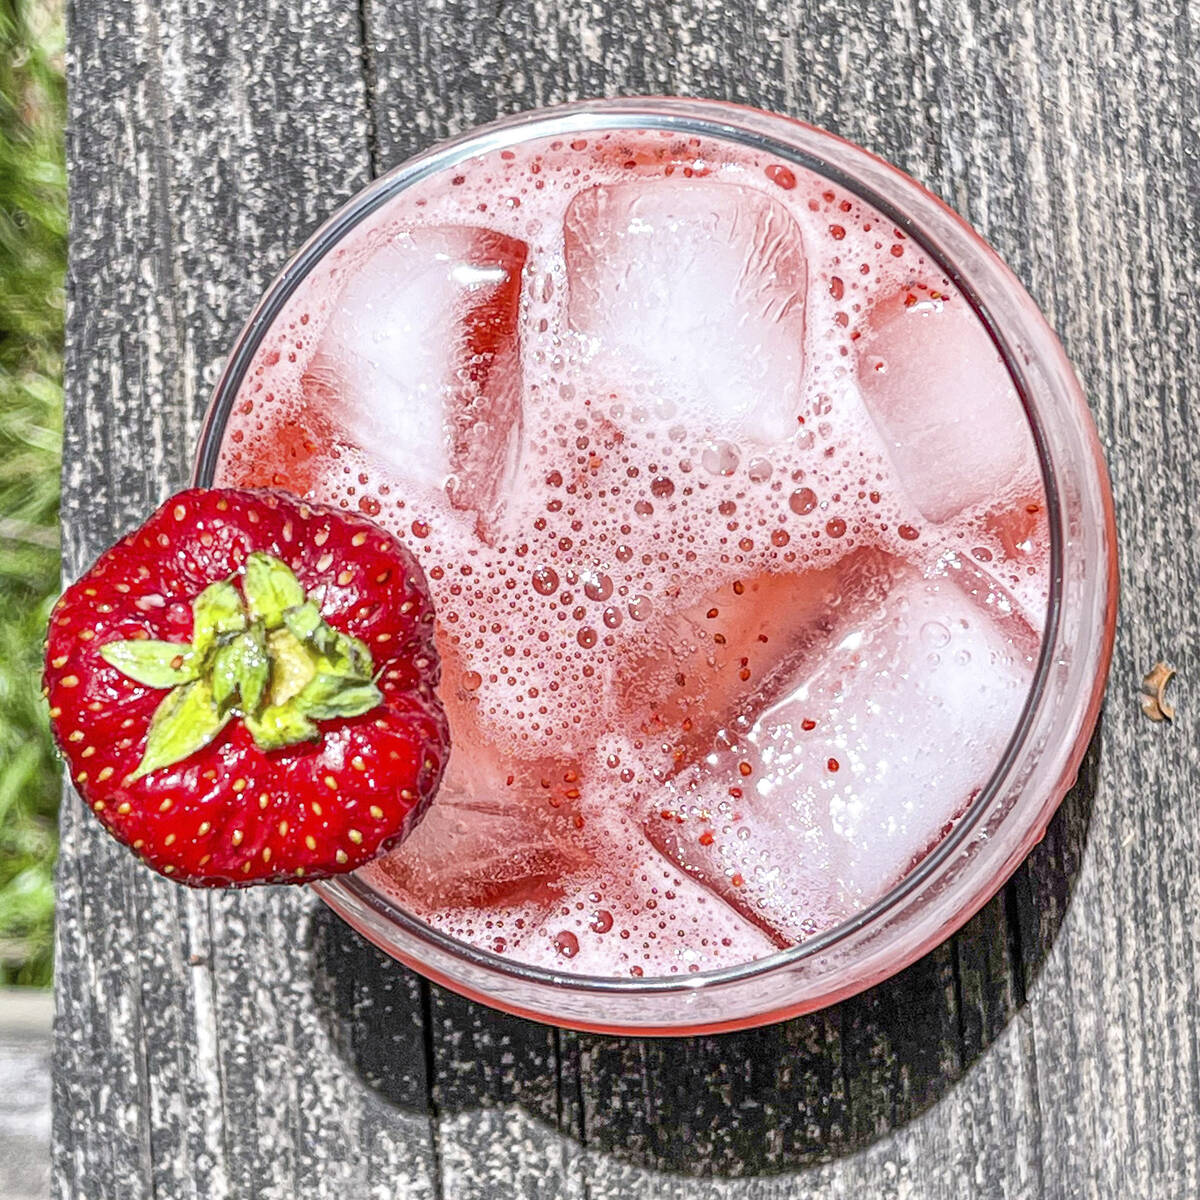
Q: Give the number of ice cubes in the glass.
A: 5